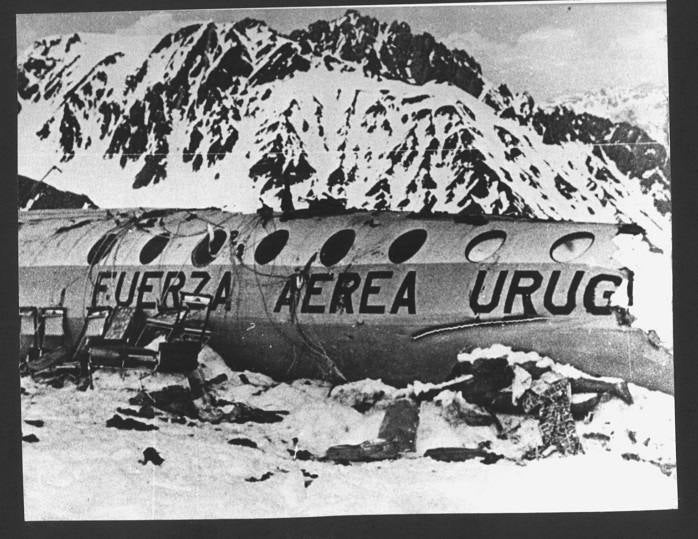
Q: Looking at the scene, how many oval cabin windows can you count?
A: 8